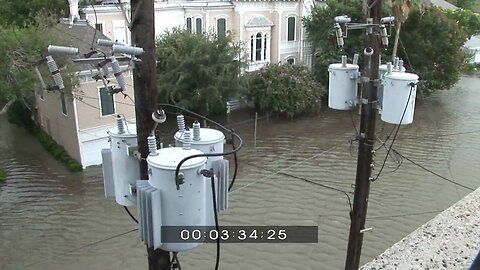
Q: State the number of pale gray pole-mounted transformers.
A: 6